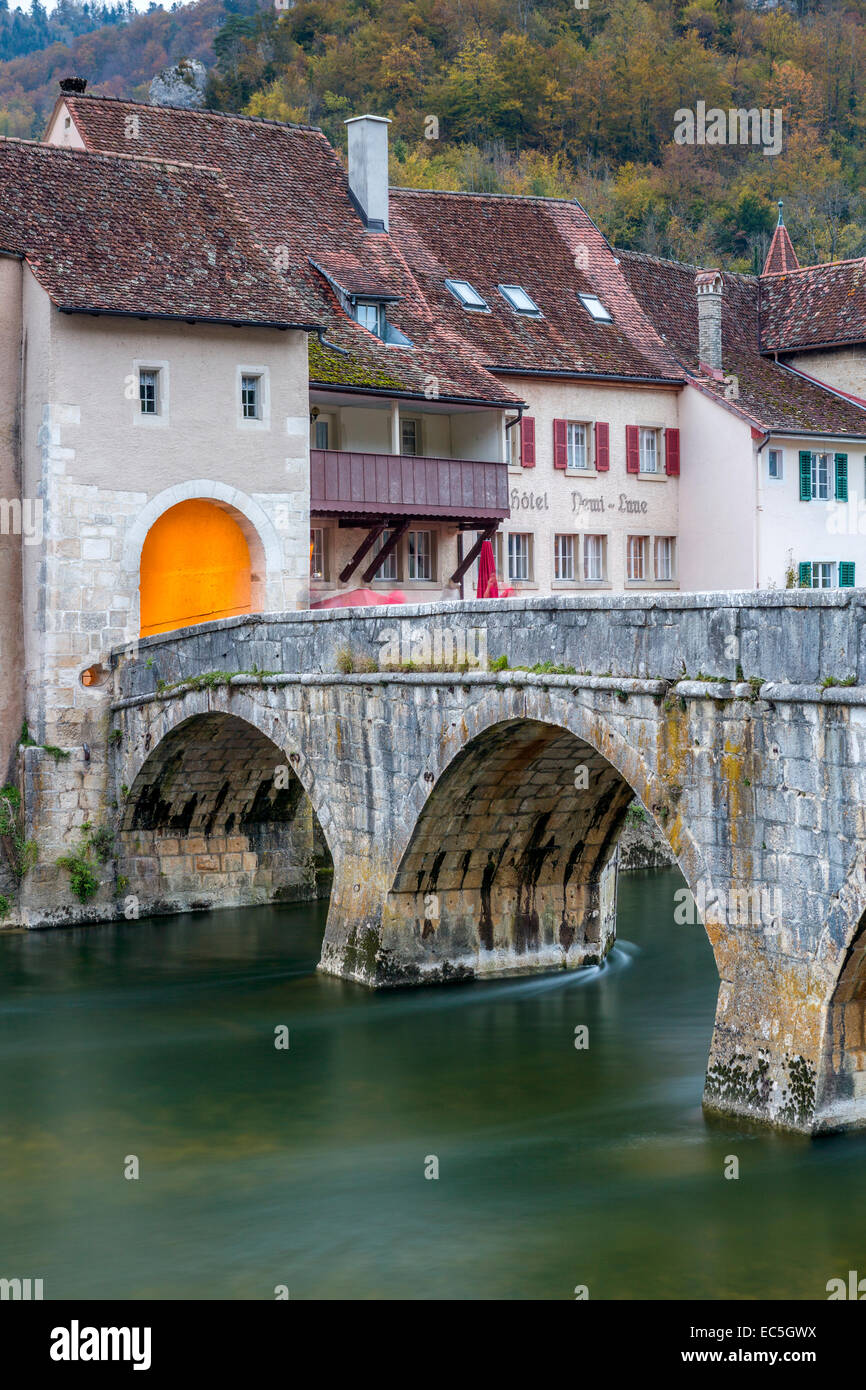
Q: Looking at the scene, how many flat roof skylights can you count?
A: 3